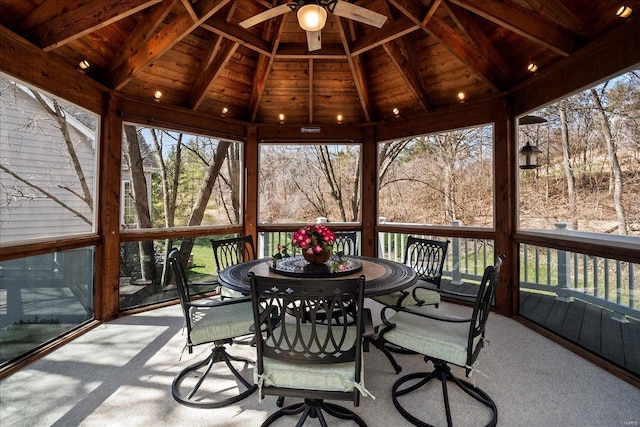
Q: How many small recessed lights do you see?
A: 9